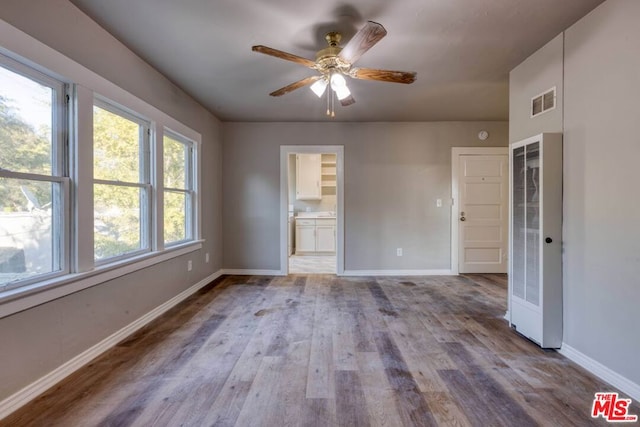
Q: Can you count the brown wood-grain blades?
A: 5